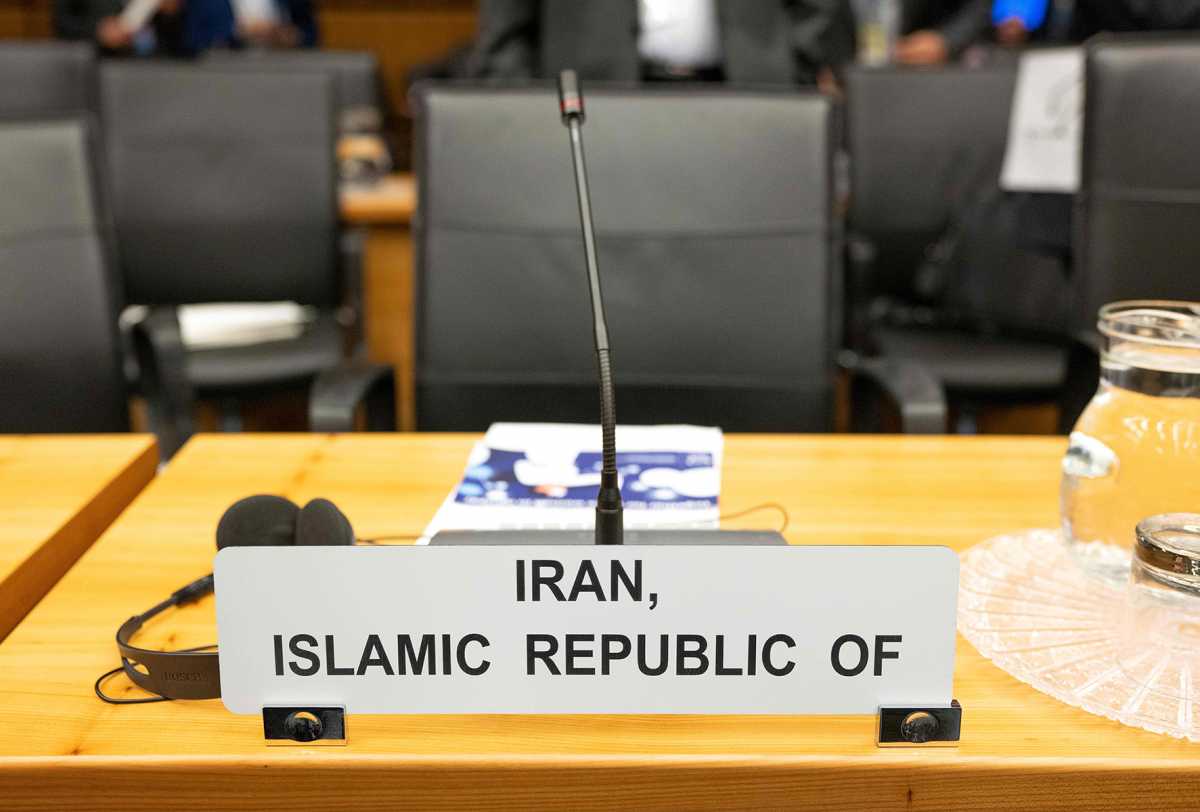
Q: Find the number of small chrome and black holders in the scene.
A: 2